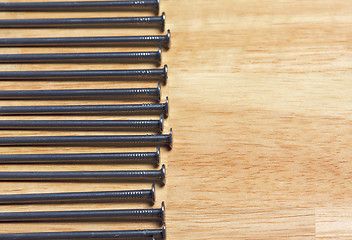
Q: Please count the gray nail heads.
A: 14